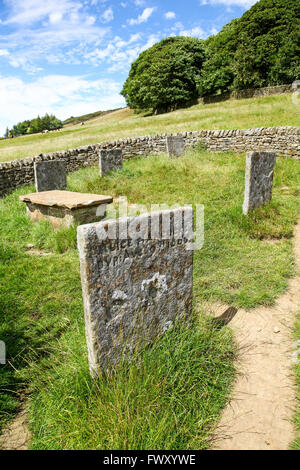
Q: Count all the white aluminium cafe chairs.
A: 0